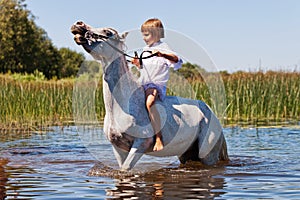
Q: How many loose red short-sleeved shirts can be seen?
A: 0